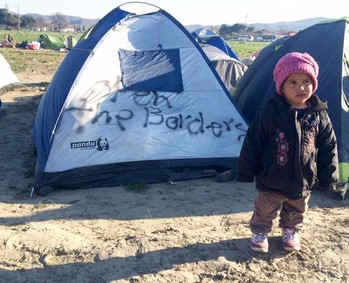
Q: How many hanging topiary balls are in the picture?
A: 0